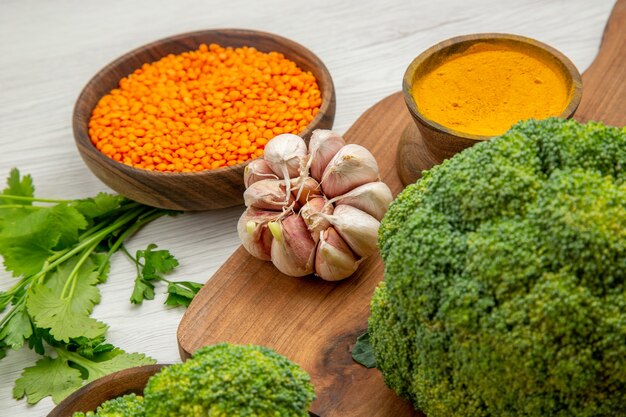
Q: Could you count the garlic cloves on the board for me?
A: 12